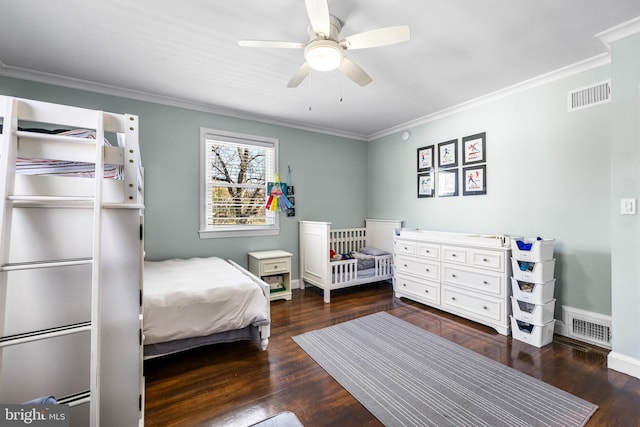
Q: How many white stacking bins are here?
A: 5